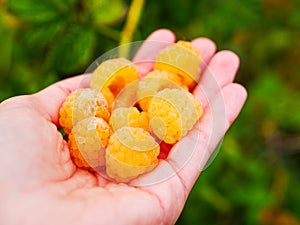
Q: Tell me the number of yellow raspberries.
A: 8